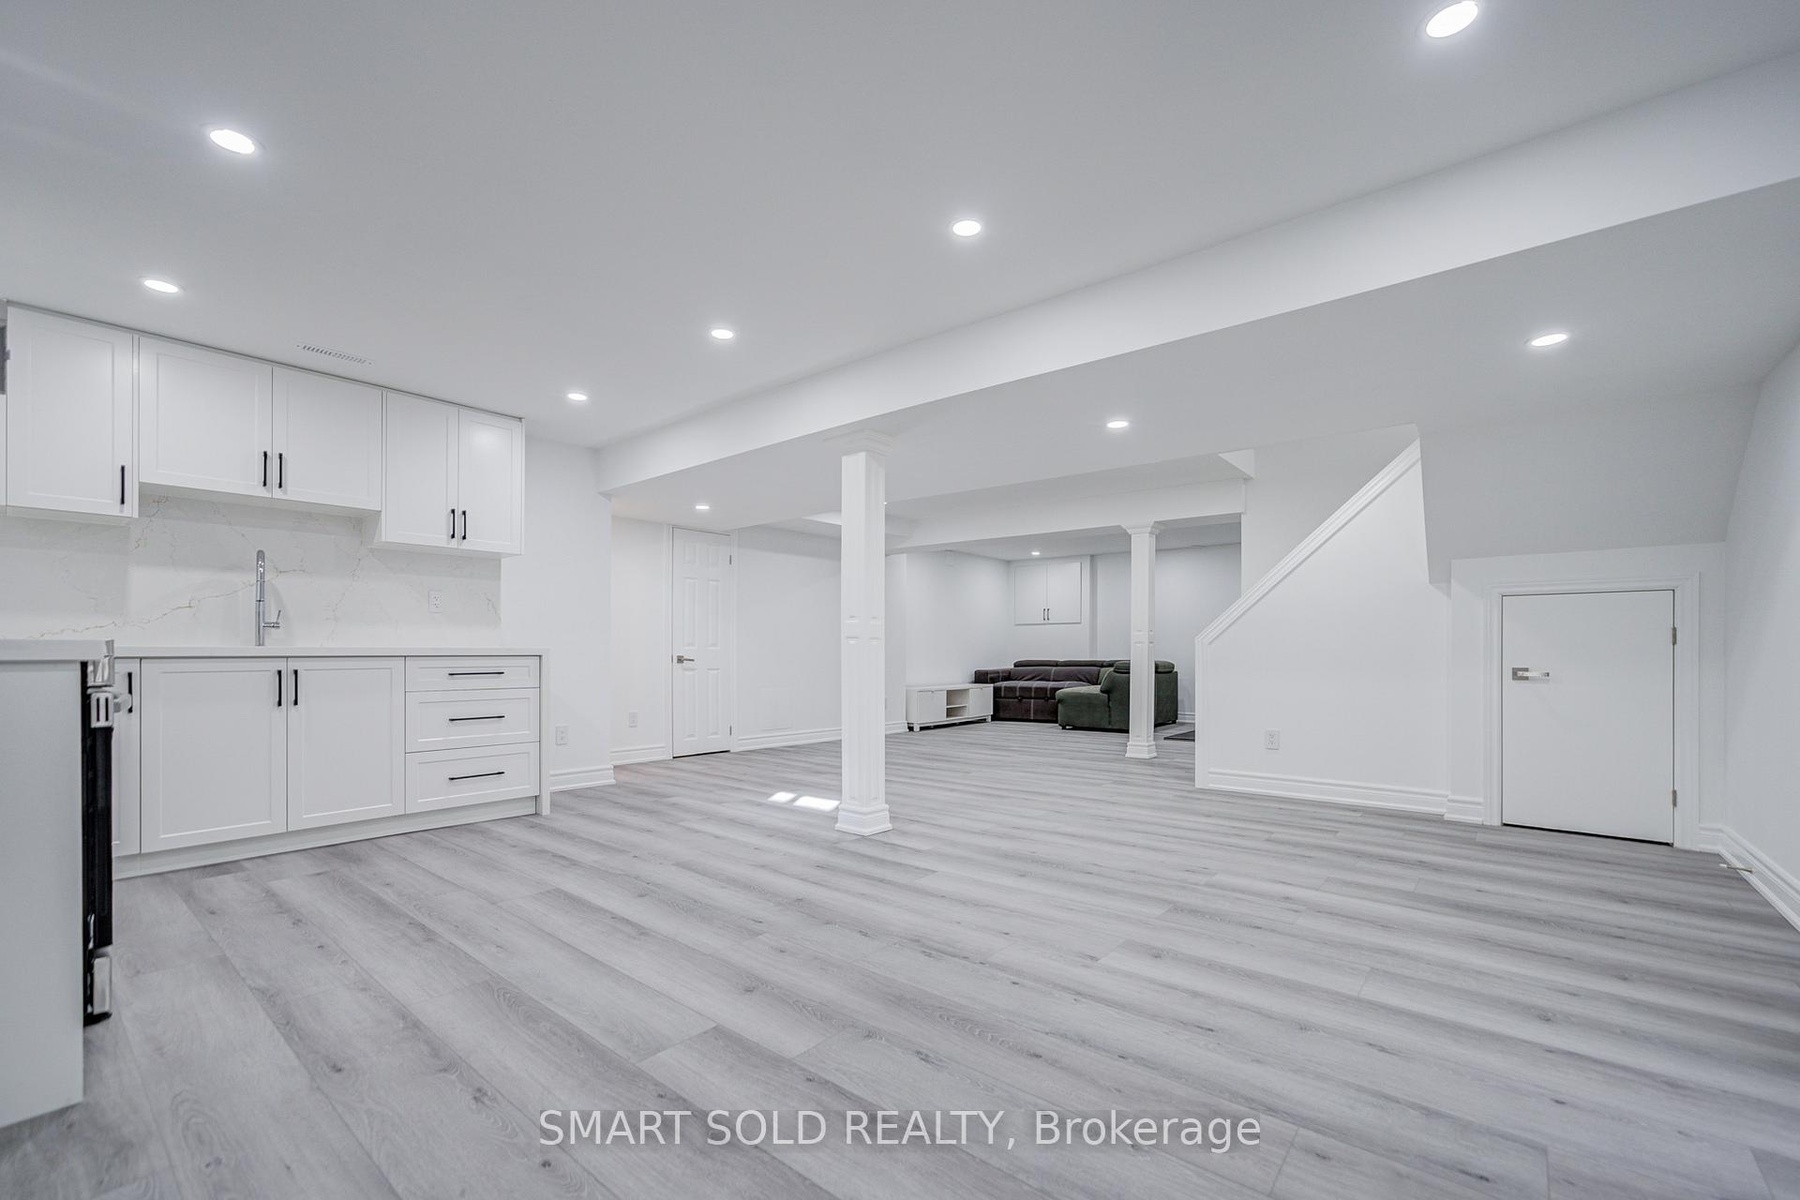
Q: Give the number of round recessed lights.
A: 10